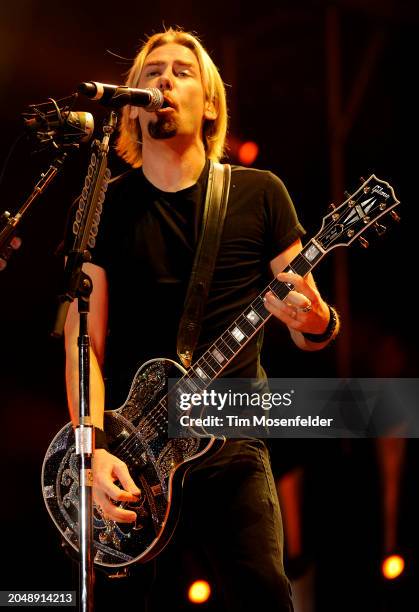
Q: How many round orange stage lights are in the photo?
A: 3